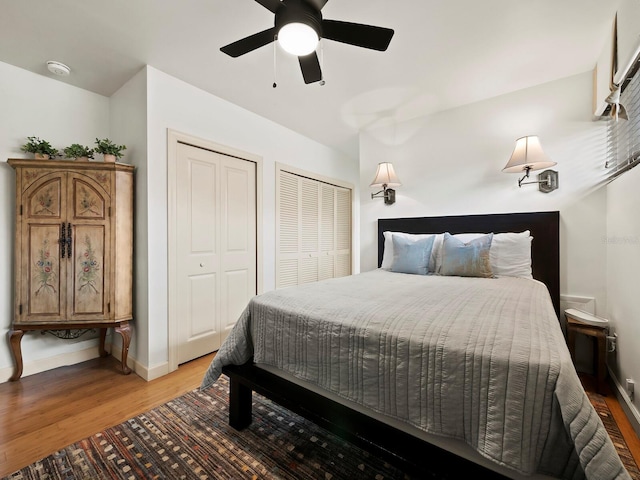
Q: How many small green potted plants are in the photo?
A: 3